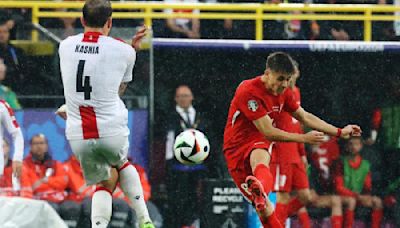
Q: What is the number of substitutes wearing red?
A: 2